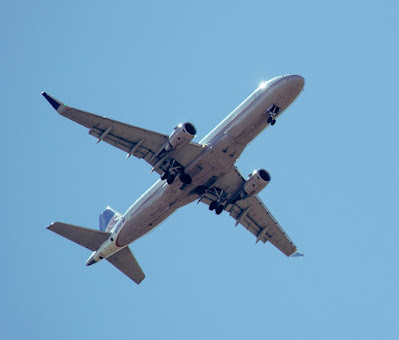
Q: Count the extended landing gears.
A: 3